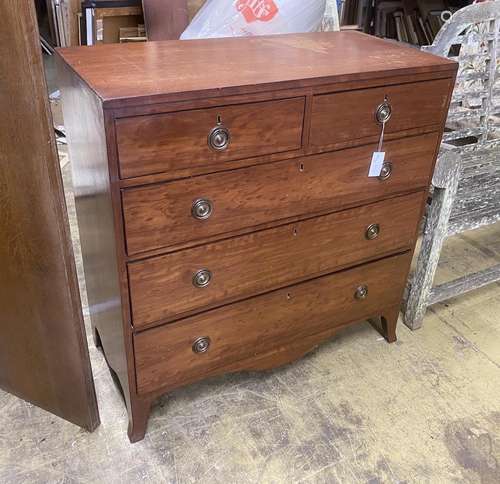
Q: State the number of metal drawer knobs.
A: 8